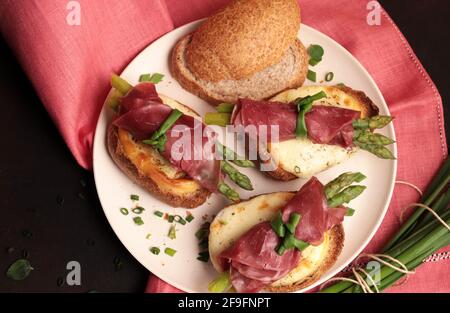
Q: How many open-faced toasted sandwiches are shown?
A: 3